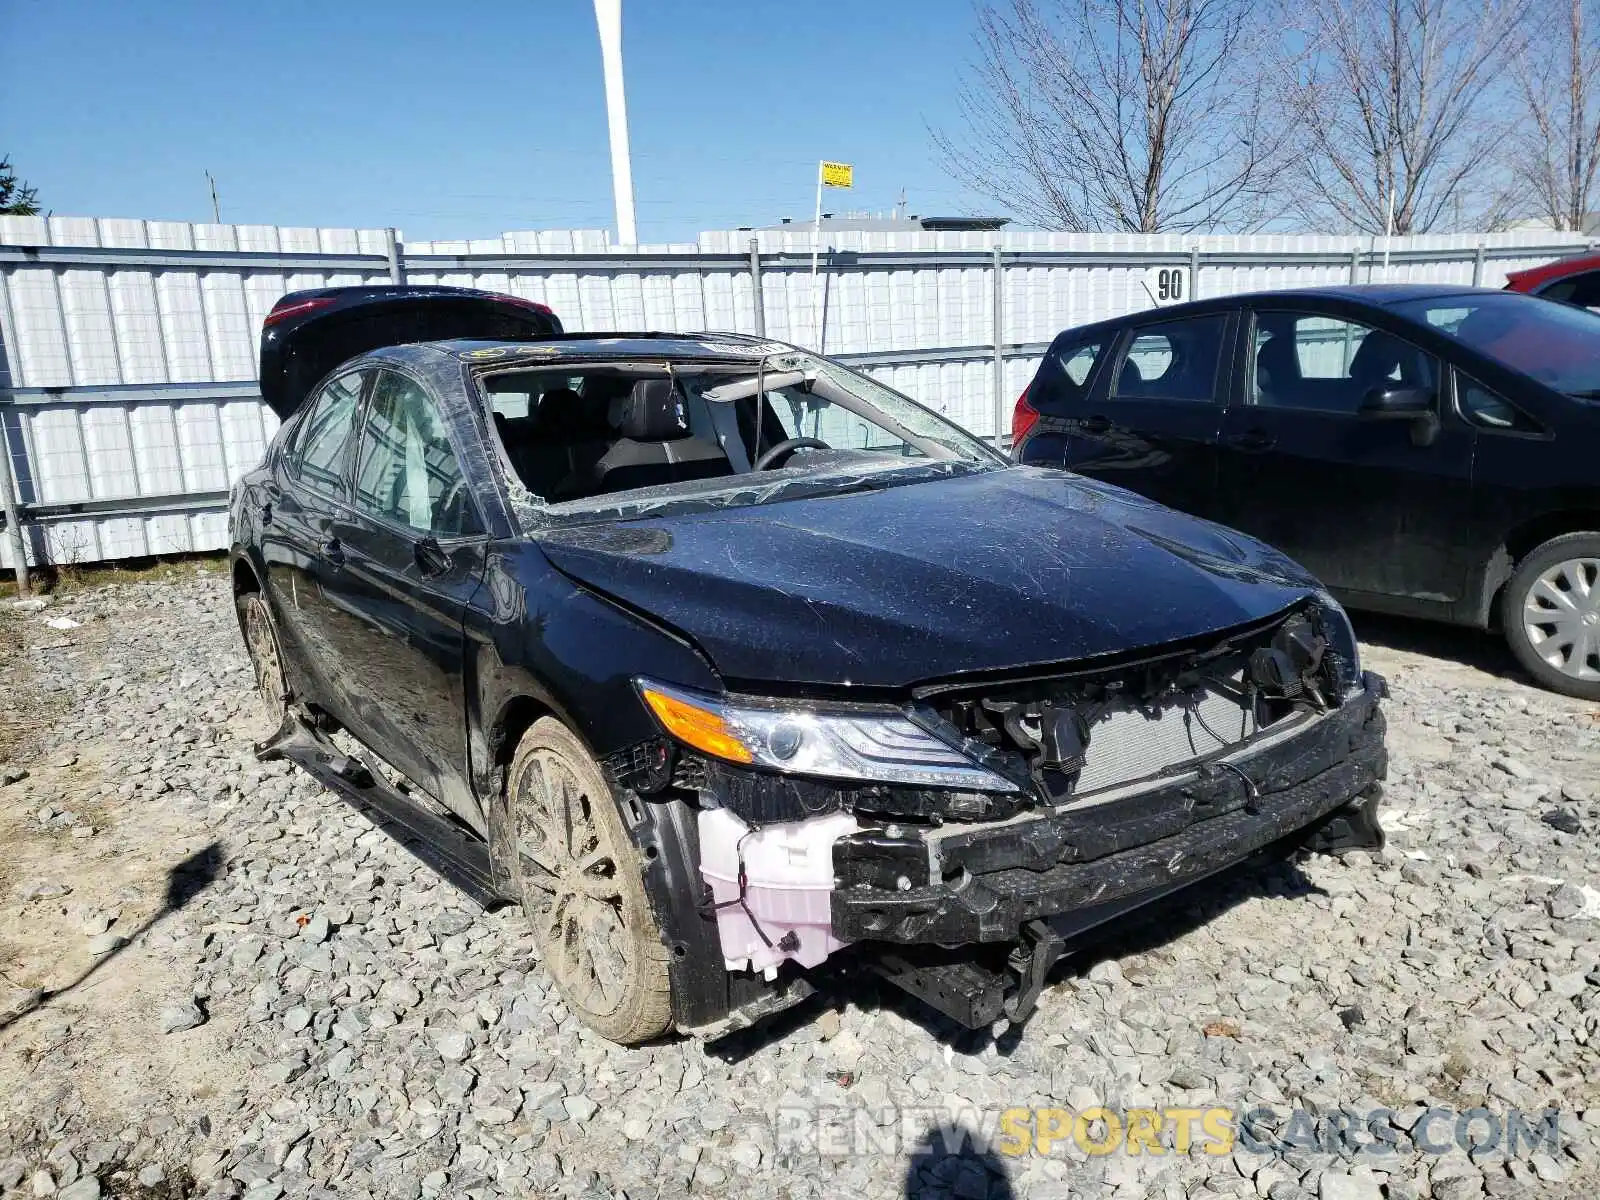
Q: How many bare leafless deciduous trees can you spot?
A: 3